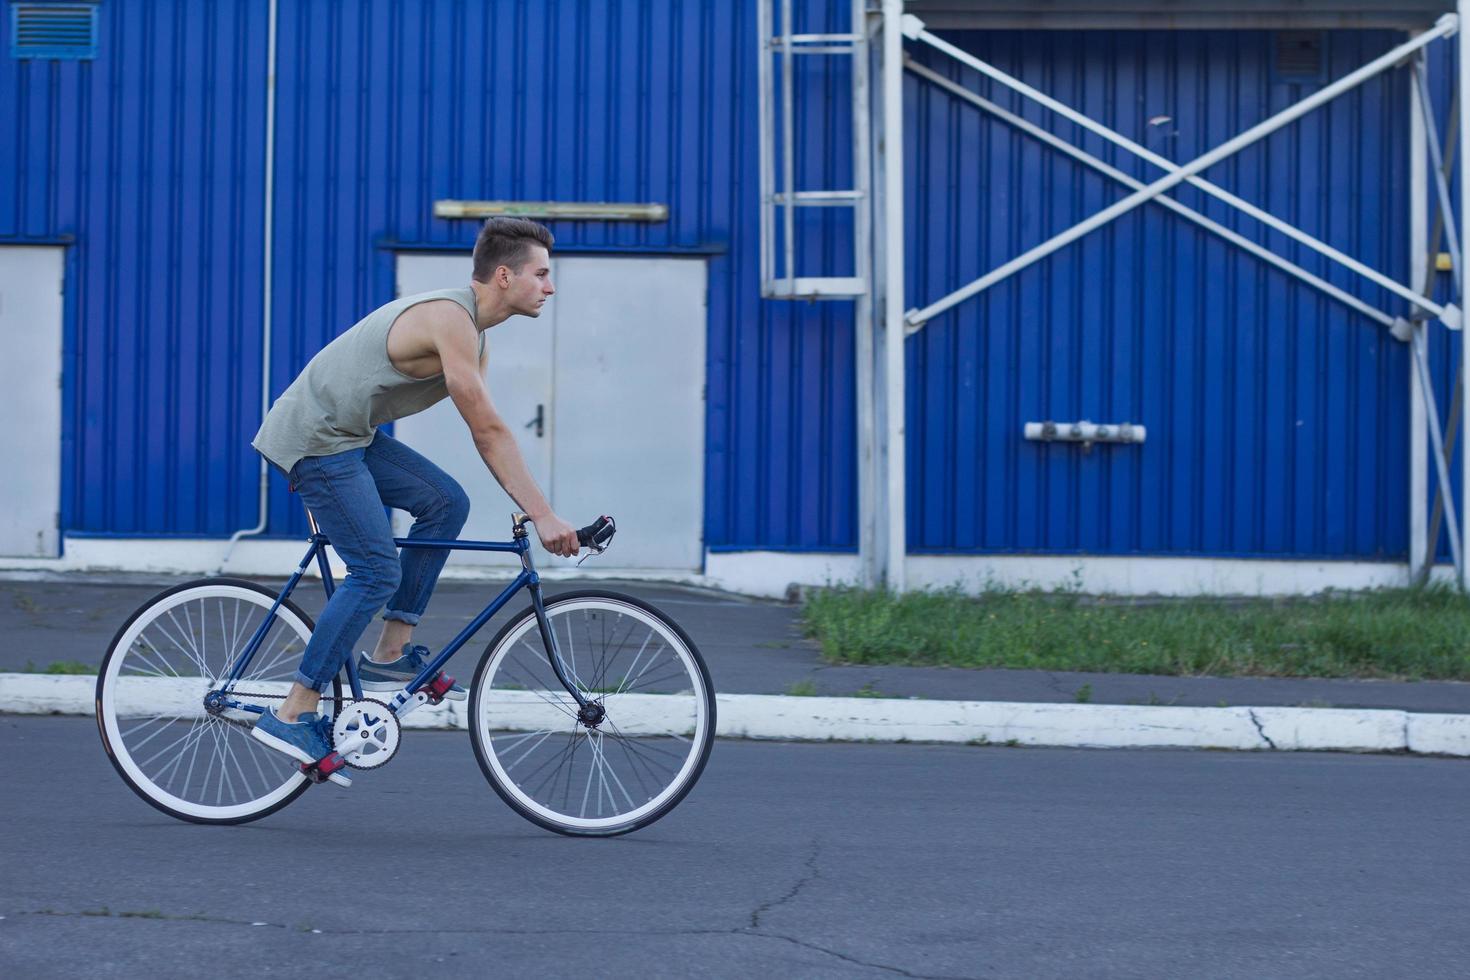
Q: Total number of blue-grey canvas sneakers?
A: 2